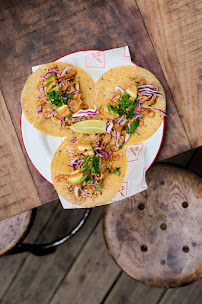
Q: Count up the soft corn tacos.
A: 3